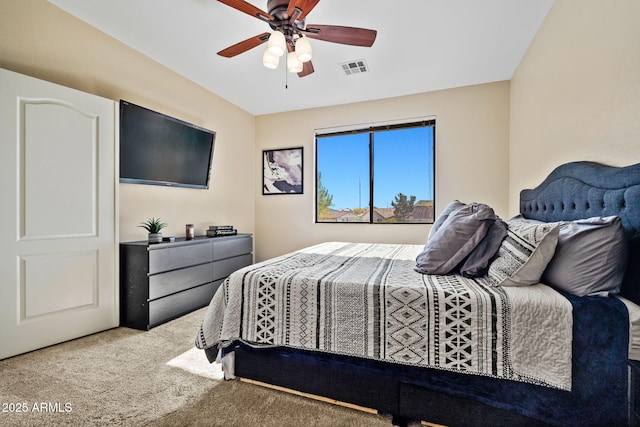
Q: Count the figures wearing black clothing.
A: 0